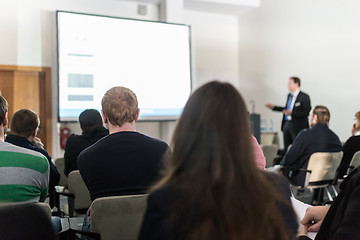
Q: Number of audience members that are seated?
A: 9